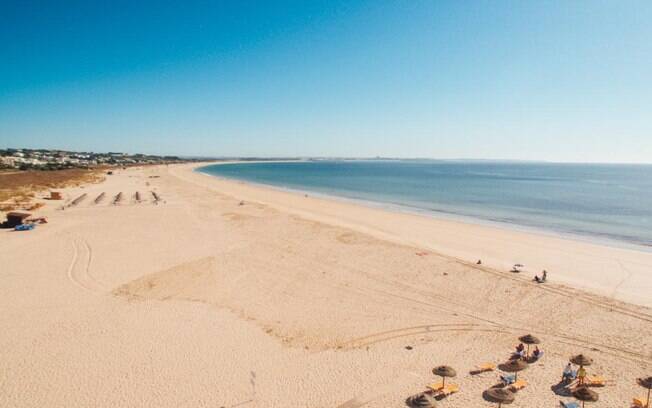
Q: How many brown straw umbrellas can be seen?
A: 8